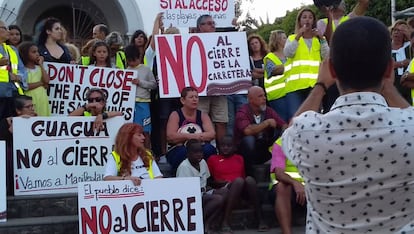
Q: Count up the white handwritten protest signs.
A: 5